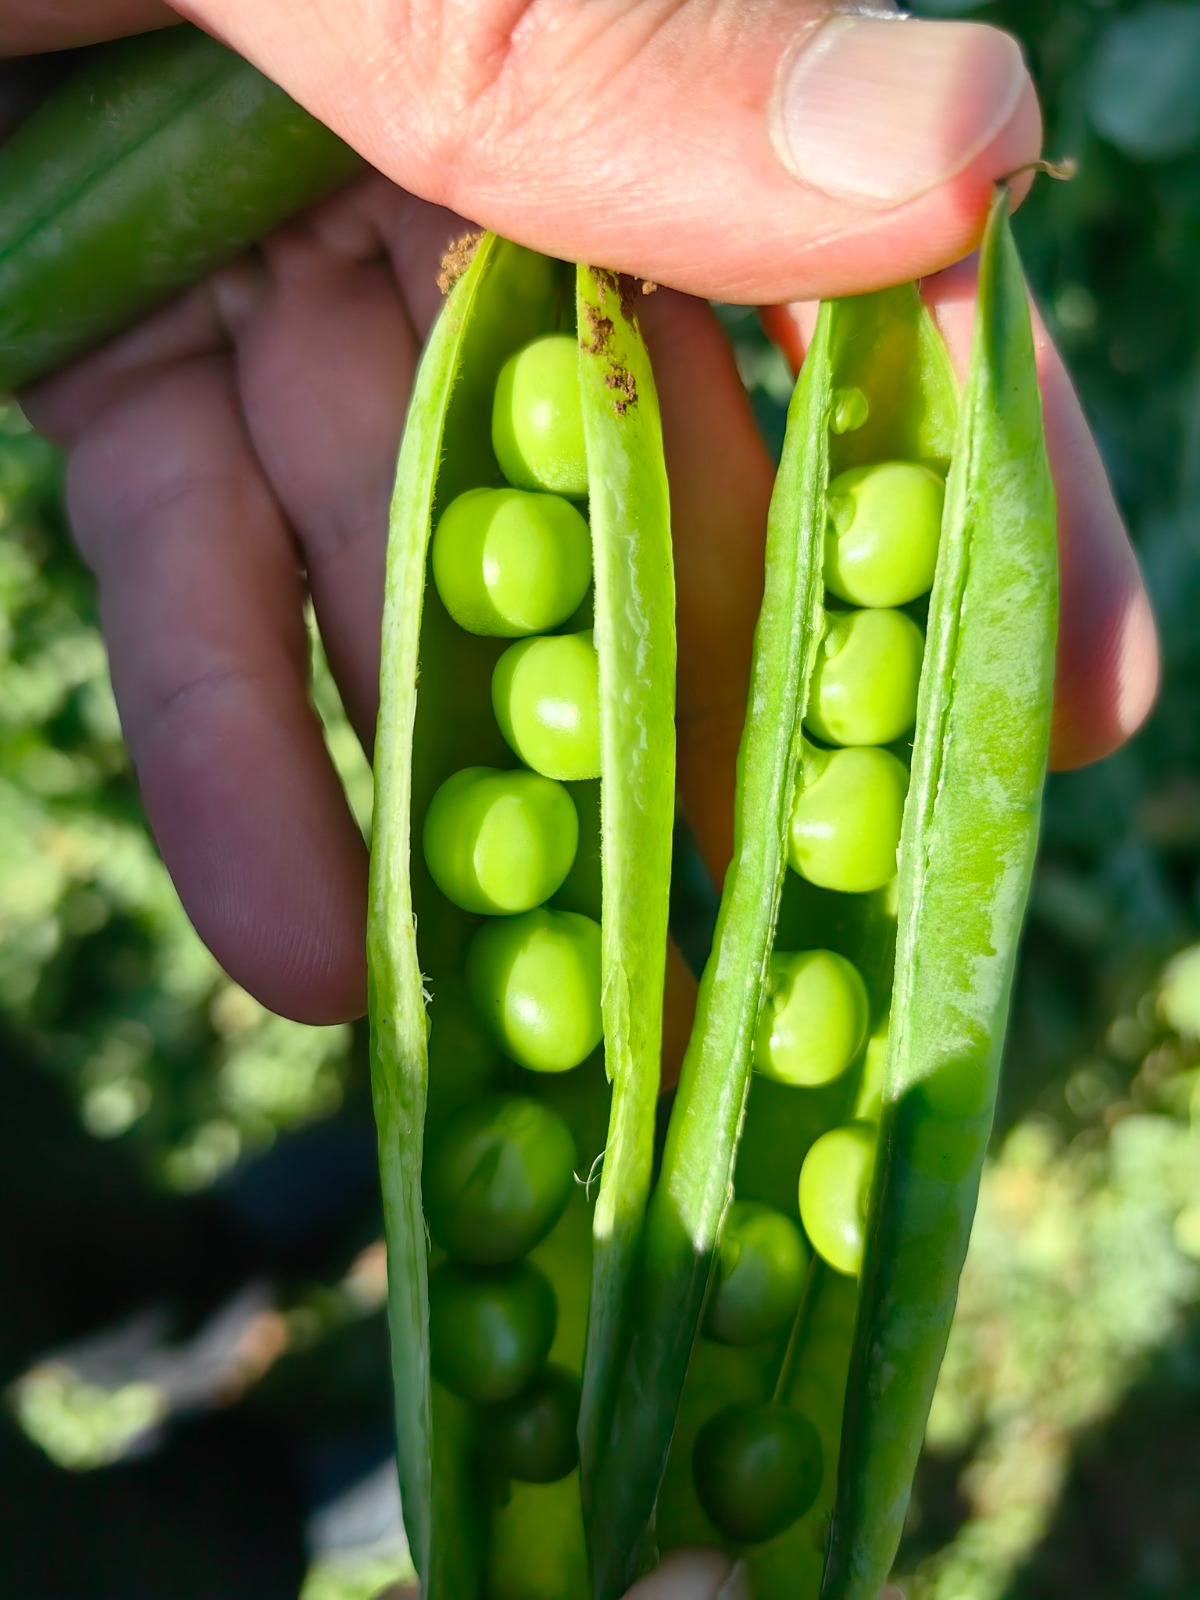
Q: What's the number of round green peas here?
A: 15